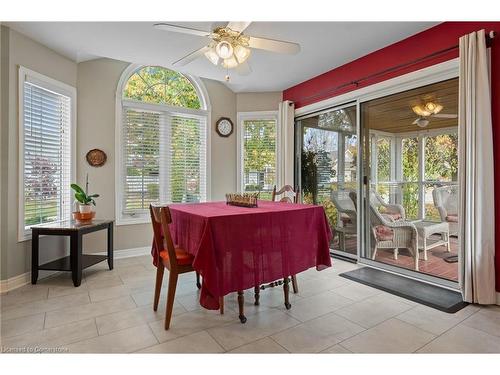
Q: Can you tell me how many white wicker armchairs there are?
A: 3